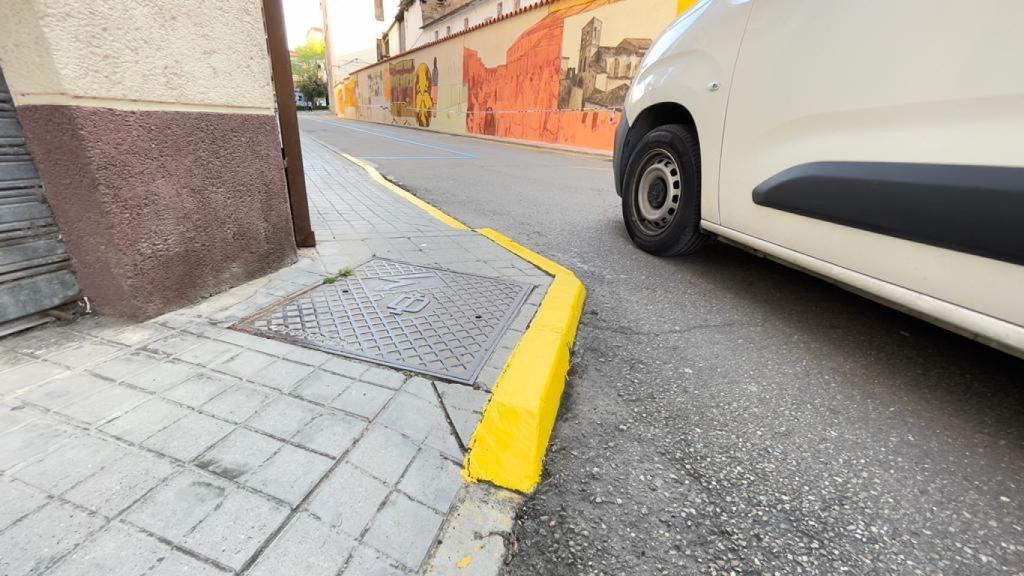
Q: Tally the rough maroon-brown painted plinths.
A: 1